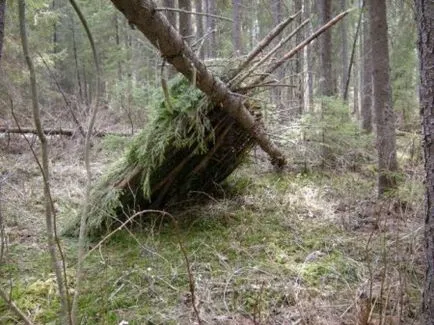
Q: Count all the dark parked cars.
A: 0